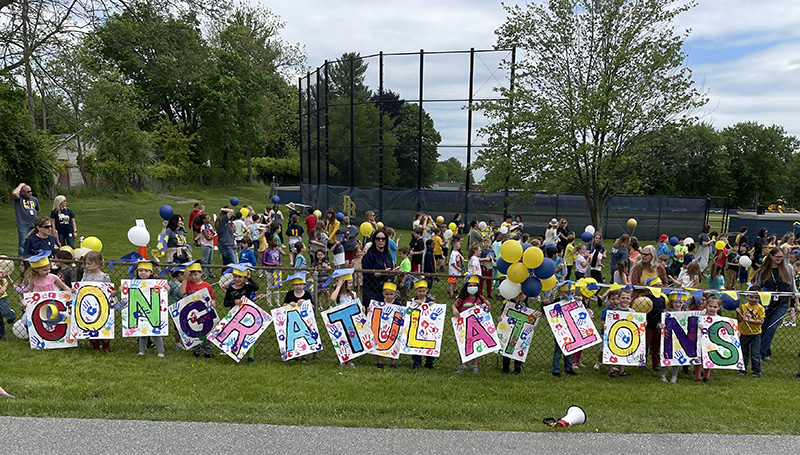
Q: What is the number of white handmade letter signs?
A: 15